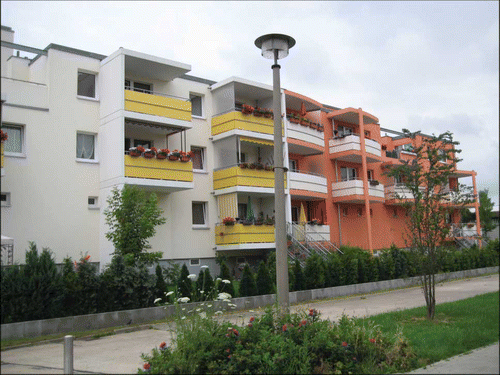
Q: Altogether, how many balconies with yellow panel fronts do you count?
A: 5